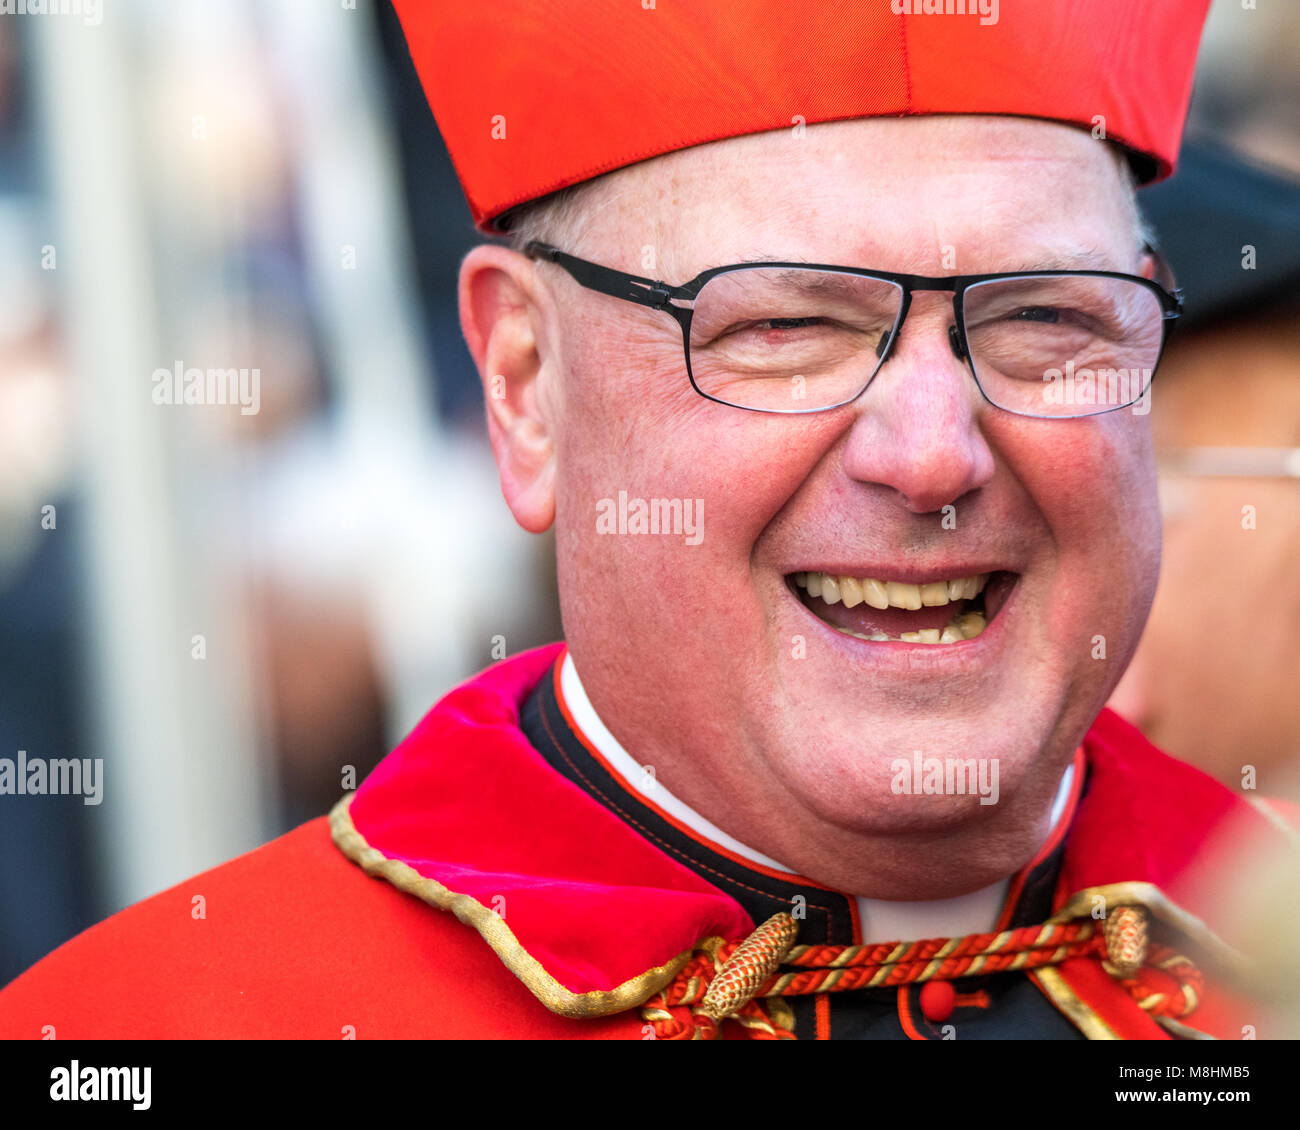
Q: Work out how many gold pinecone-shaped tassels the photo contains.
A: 2